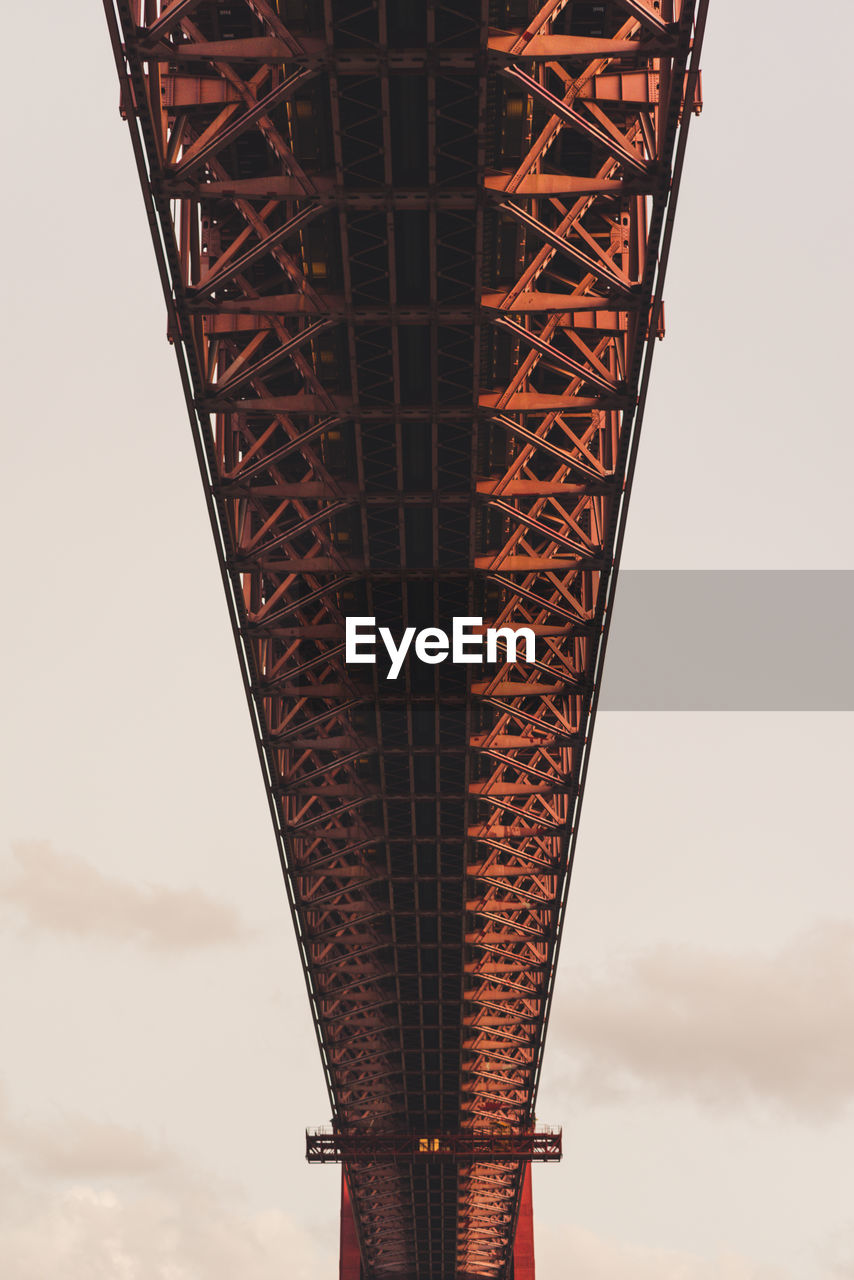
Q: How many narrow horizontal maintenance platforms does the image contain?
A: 1